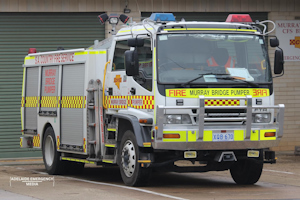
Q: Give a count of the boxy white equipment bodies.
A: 1